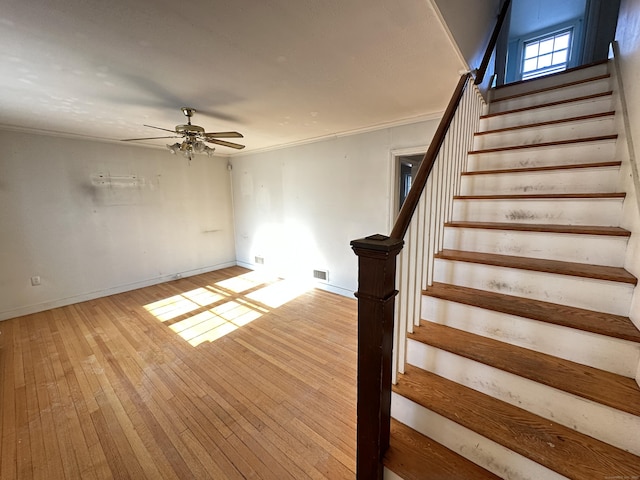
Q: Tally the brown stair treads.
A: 13